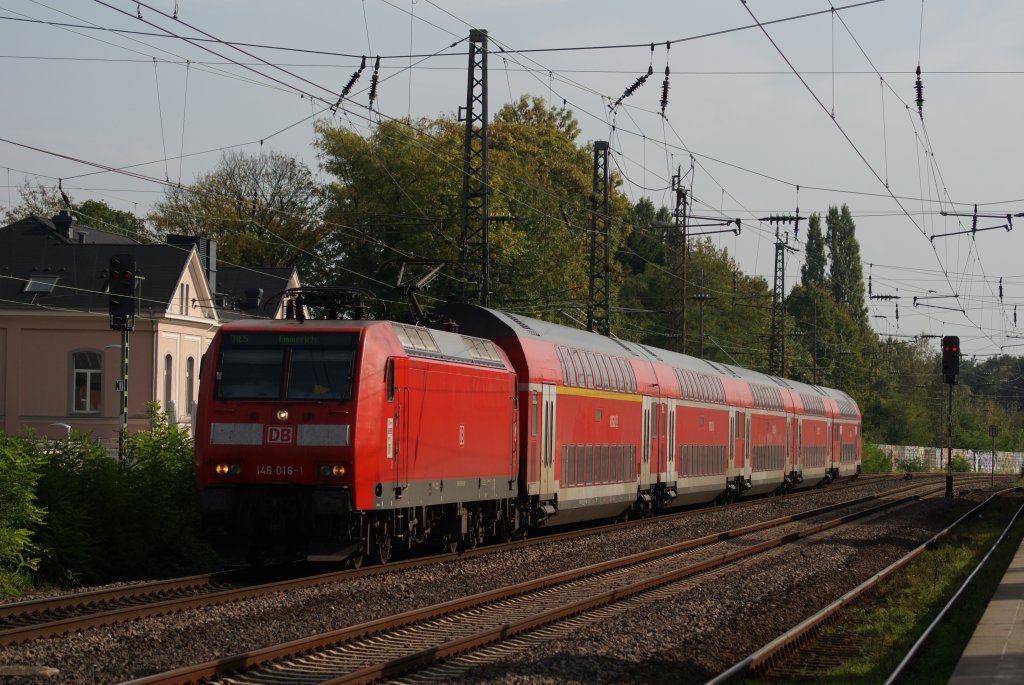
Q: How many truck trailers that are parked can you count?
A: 0